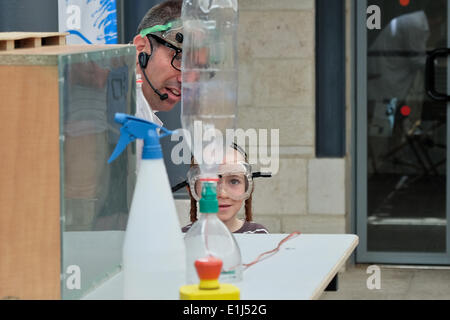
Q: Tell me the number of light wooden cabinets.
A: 1